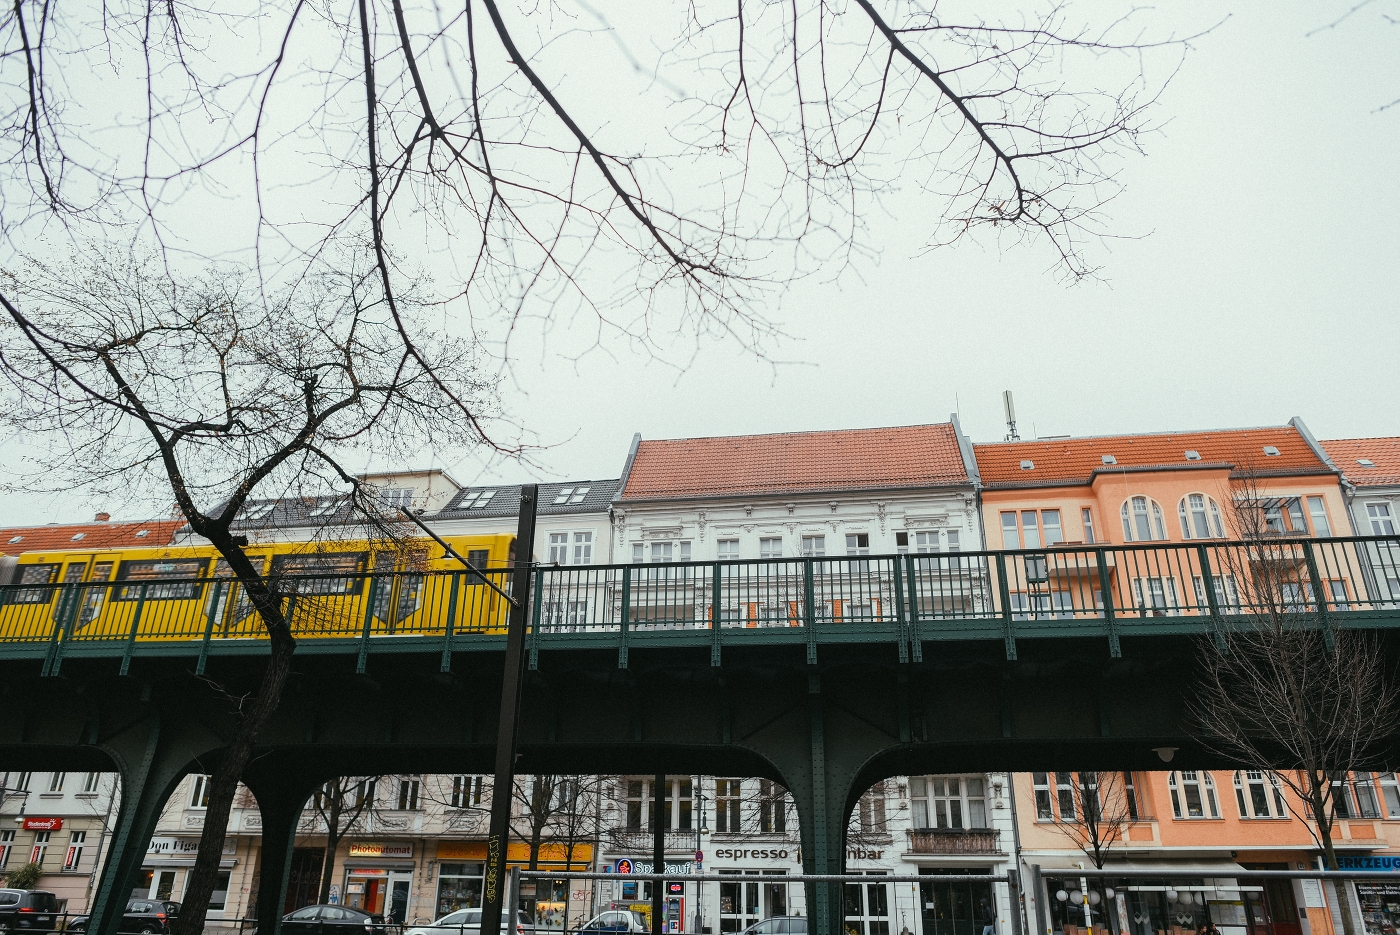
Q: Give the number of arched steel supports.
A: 3